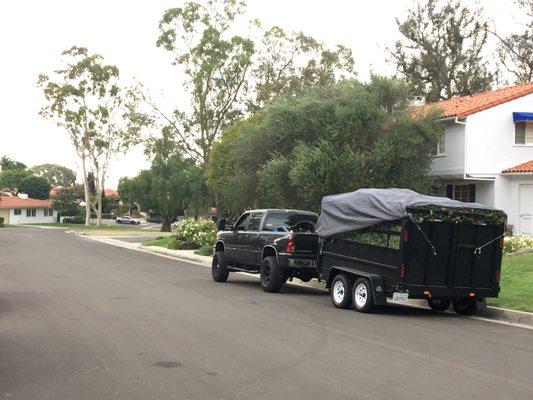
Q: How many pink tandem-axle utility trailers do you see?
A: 0